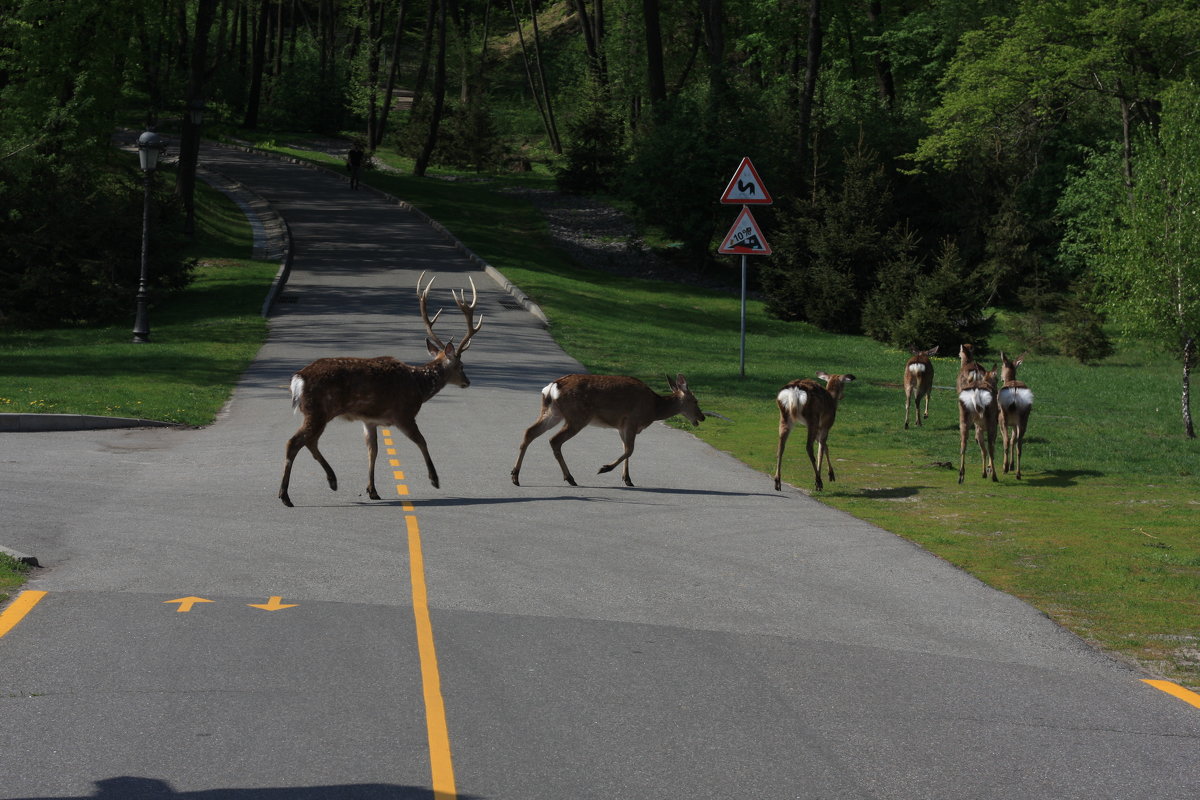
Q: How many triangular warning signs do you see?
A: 2